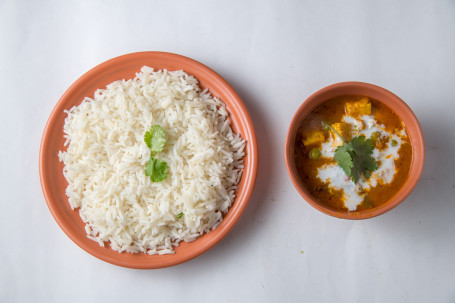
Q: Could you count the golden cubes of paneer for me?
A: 3